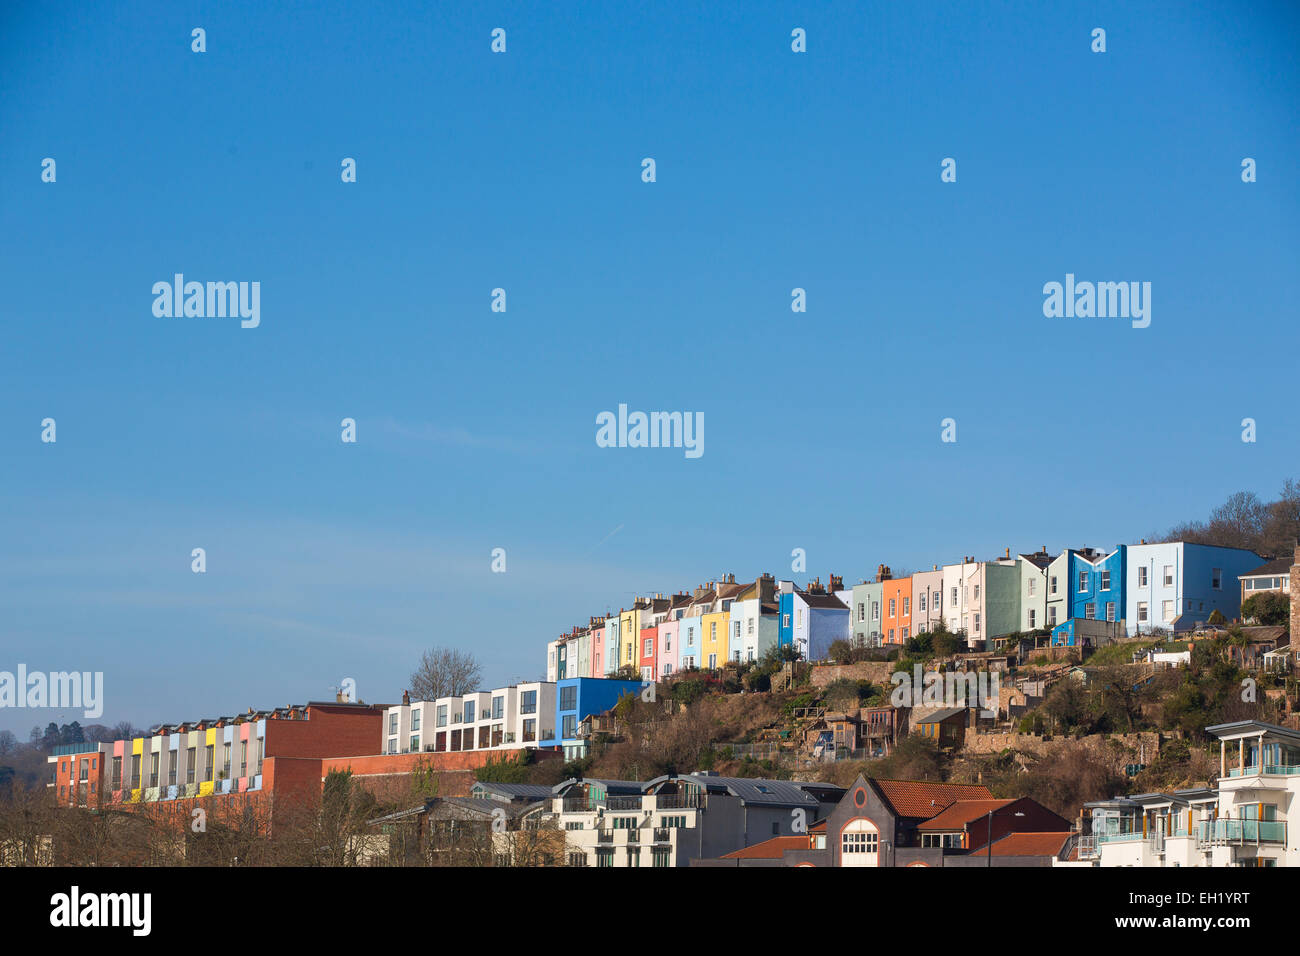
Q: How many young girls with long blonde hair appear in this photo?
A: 0